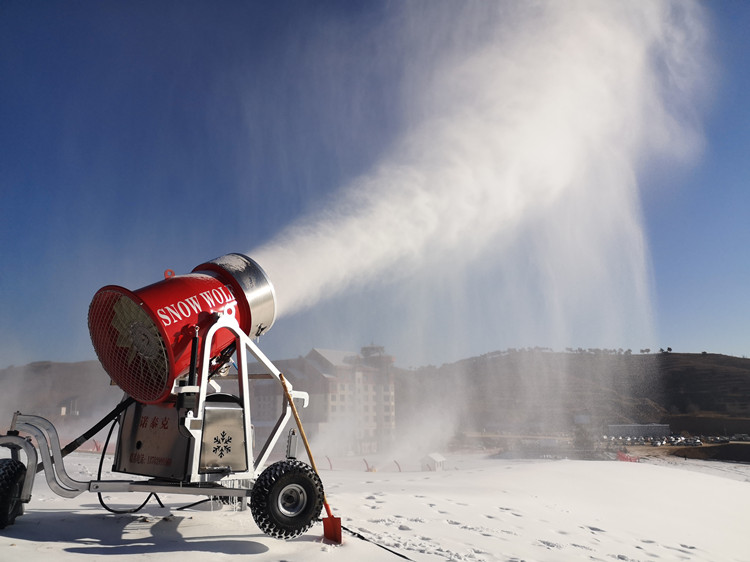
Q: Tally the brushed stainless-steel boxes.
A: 2